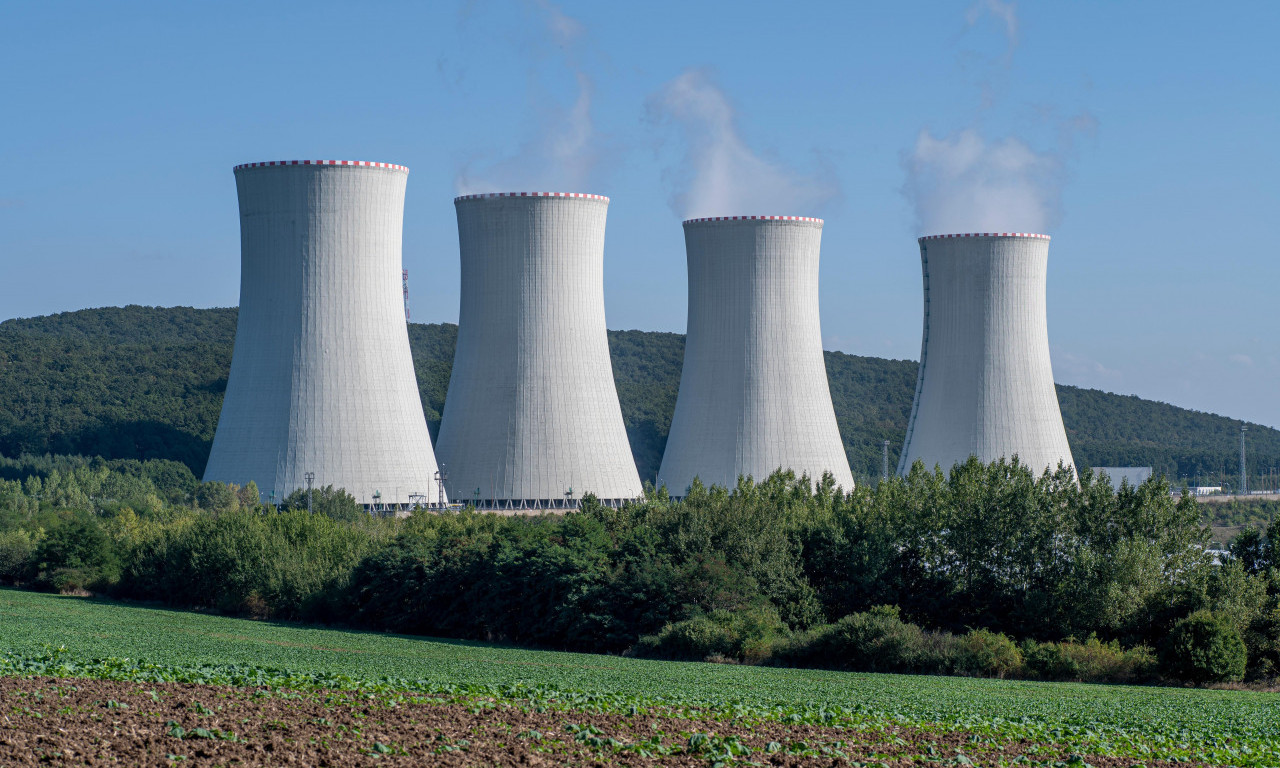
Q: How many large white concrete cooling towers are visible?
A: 4